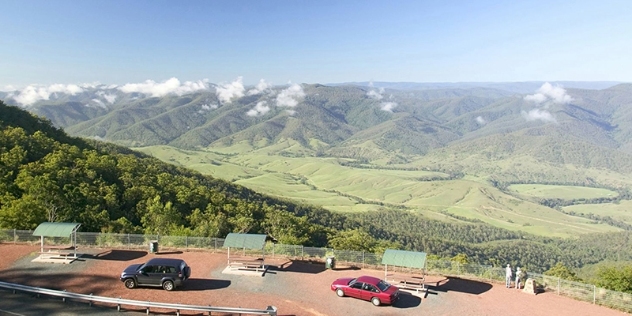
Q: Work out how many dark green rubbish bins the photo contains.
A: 2